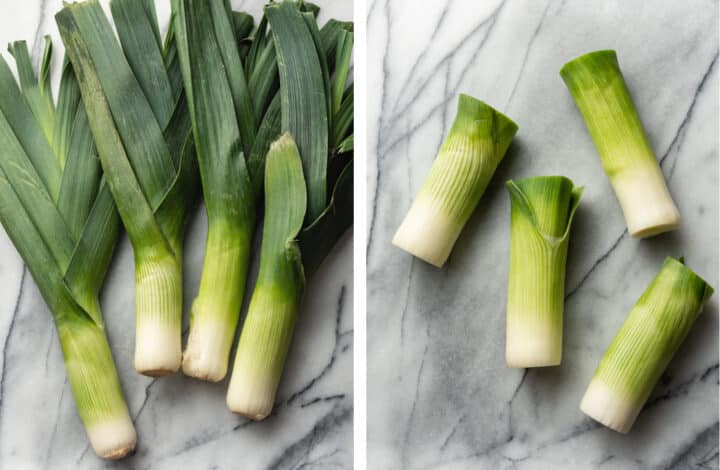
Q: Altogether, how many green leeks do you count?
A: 8